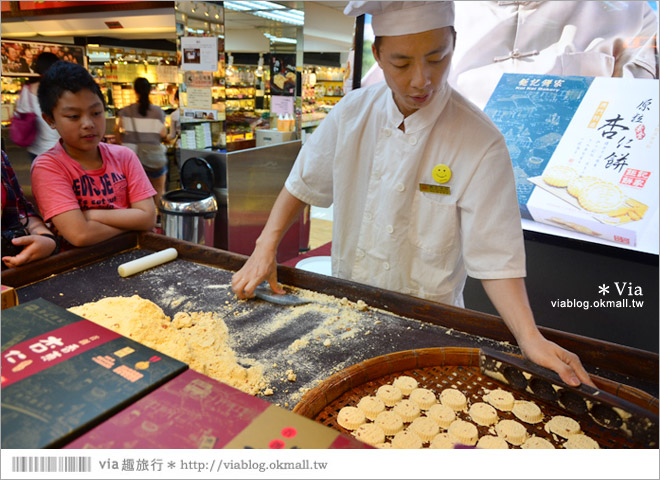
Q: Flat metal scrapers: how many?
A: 1